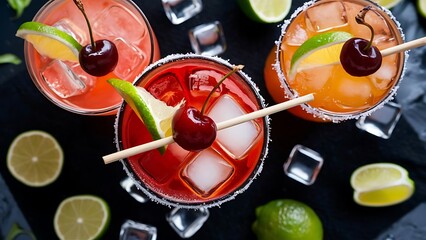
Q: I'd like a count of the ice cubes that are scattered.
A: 7